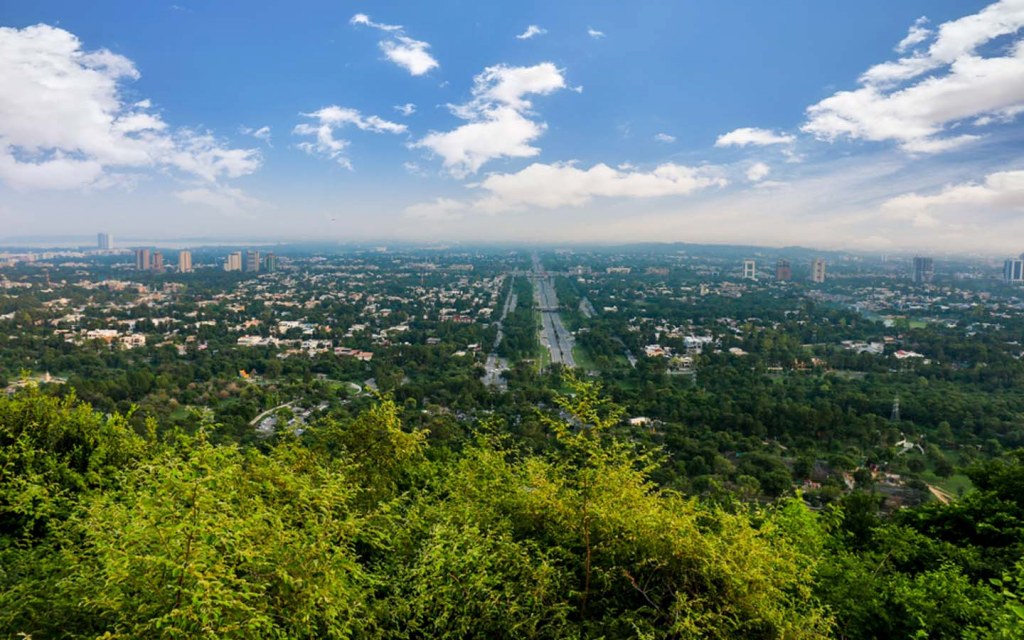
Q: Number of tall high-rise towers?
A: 12